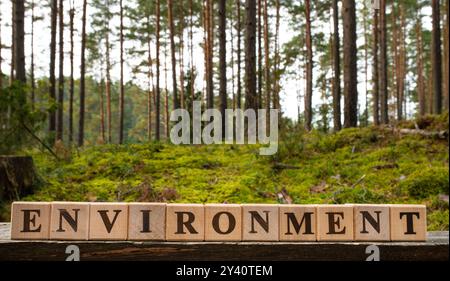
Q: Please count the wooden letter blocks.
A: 11